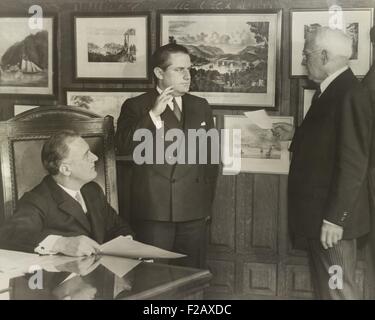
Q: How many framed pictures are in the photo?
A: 8